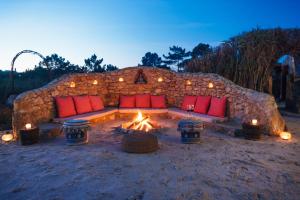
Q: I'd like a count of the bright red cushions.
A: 9